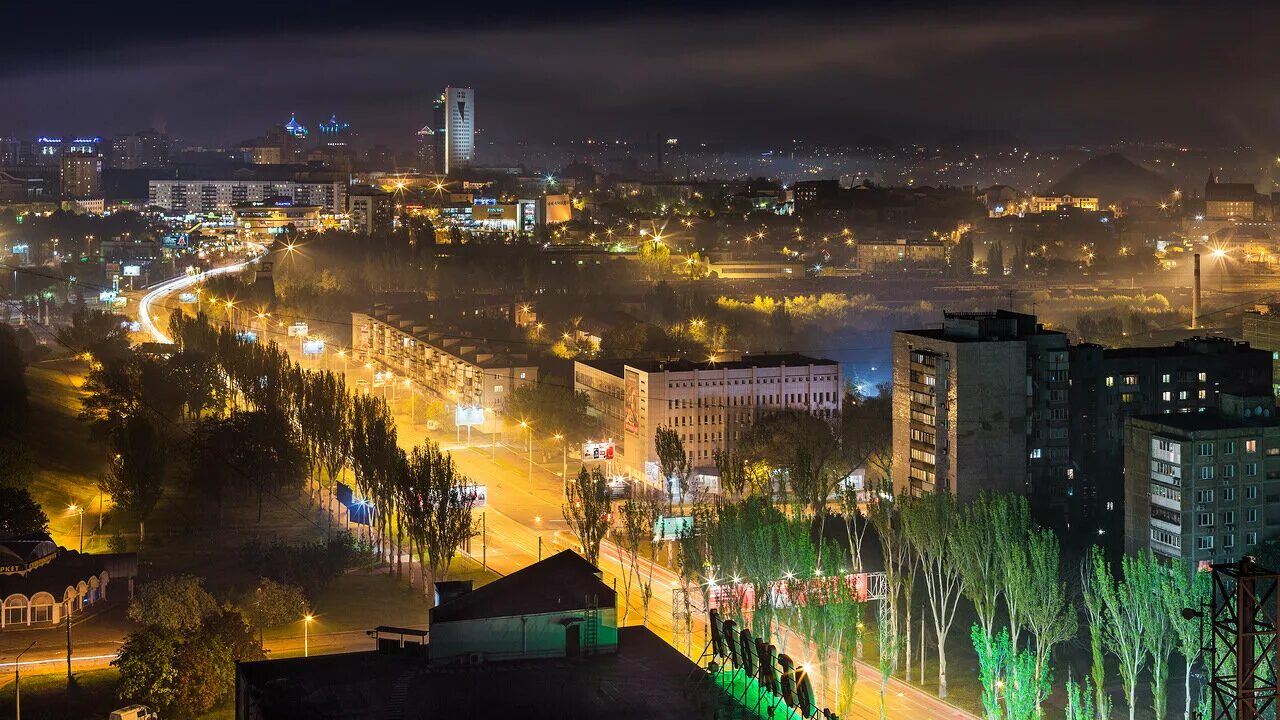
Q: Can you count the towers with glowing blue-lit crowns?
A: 2